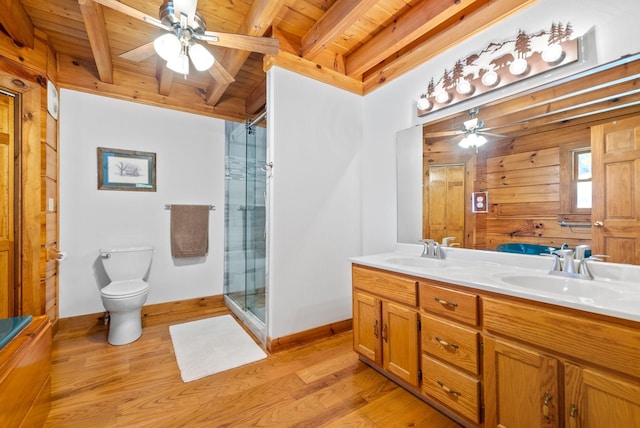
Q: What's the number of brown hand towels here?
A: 1